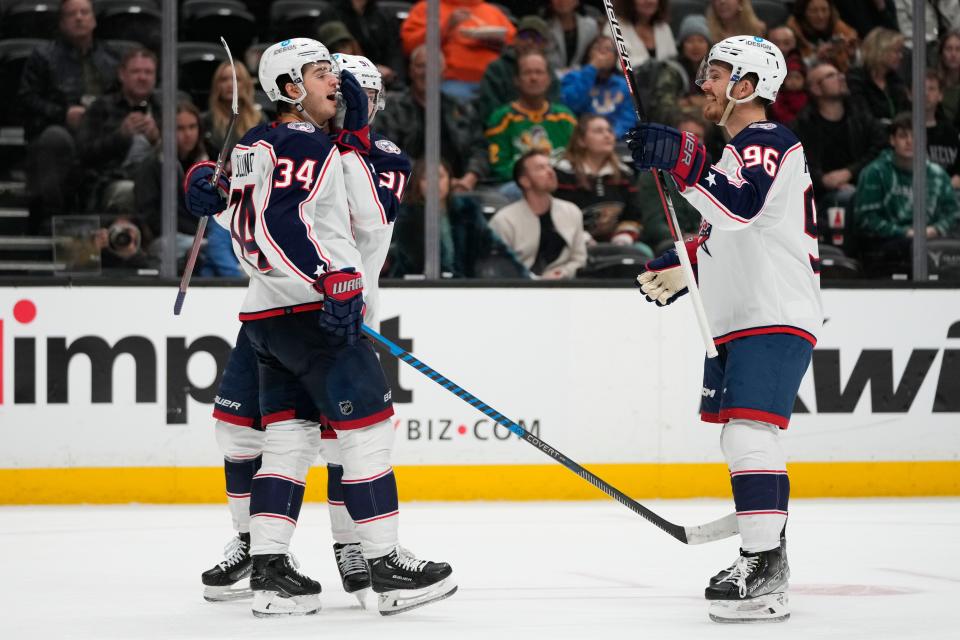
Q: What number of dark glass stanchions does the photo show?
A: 3